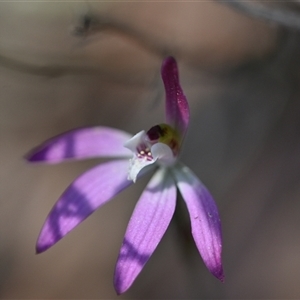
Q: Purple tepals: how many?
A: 5